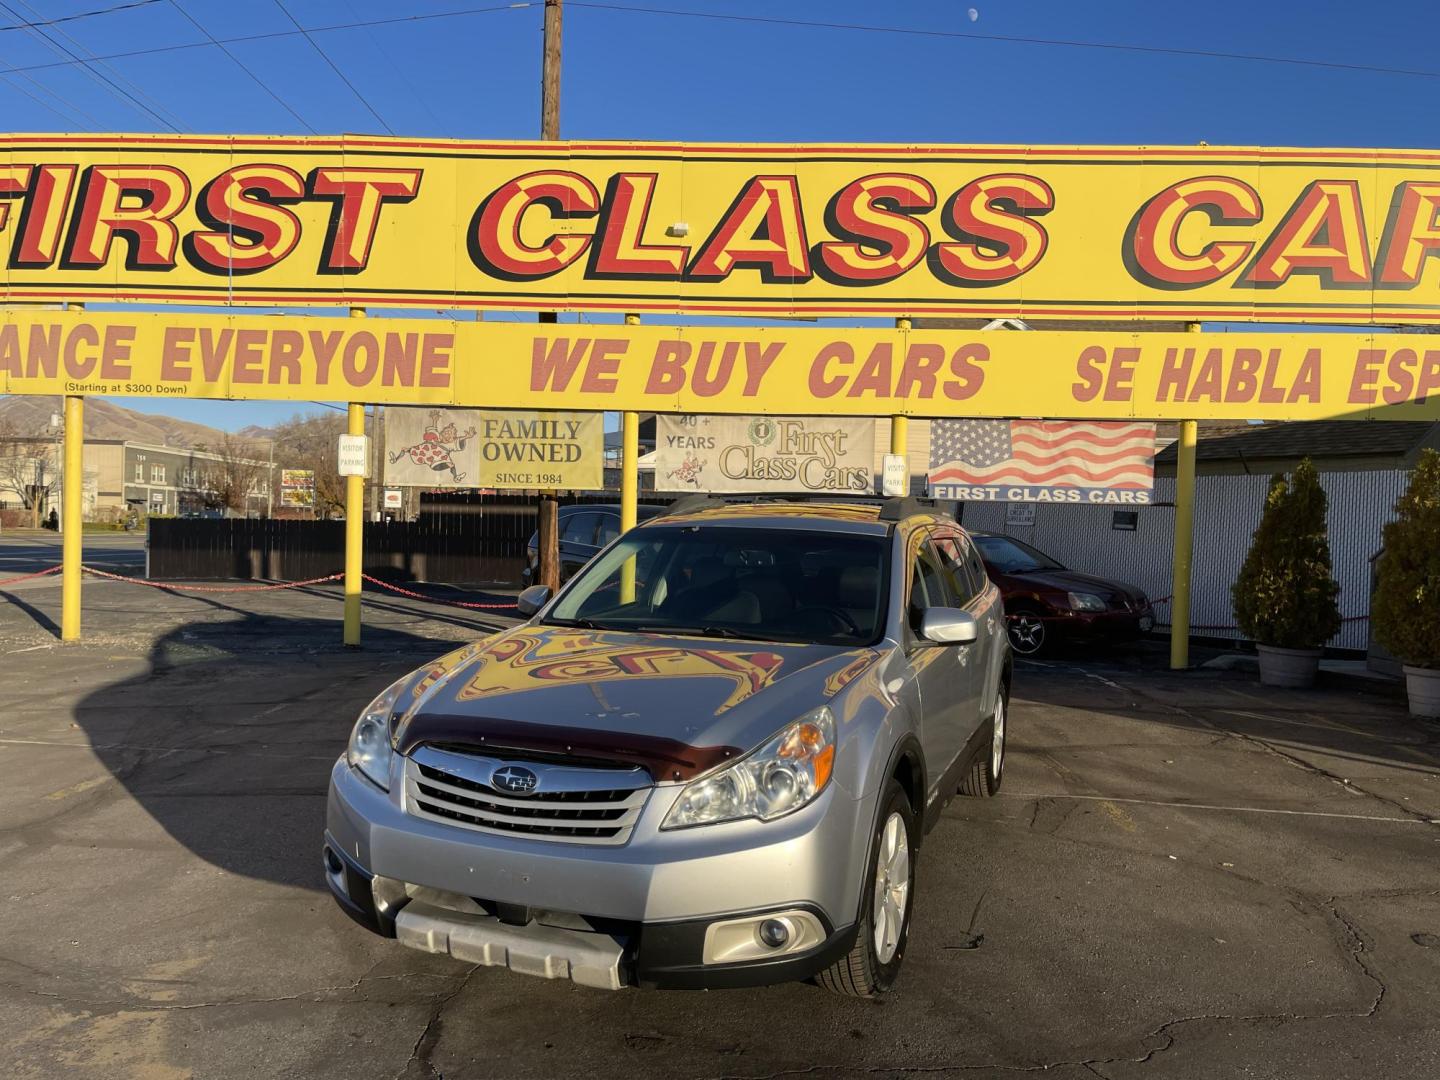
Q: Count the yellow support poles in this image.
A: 5